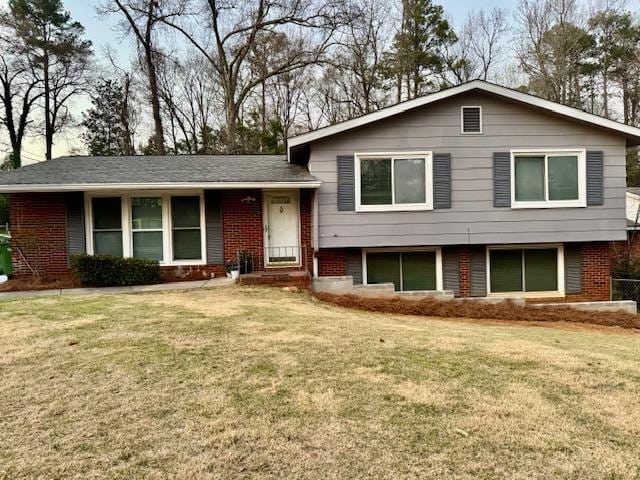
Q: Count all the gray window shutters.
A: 10